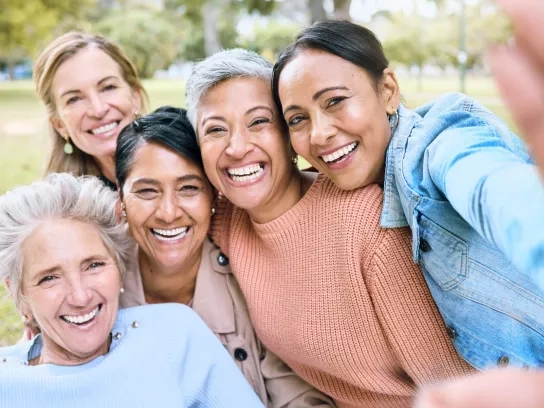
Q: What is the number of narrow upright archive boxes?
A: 0